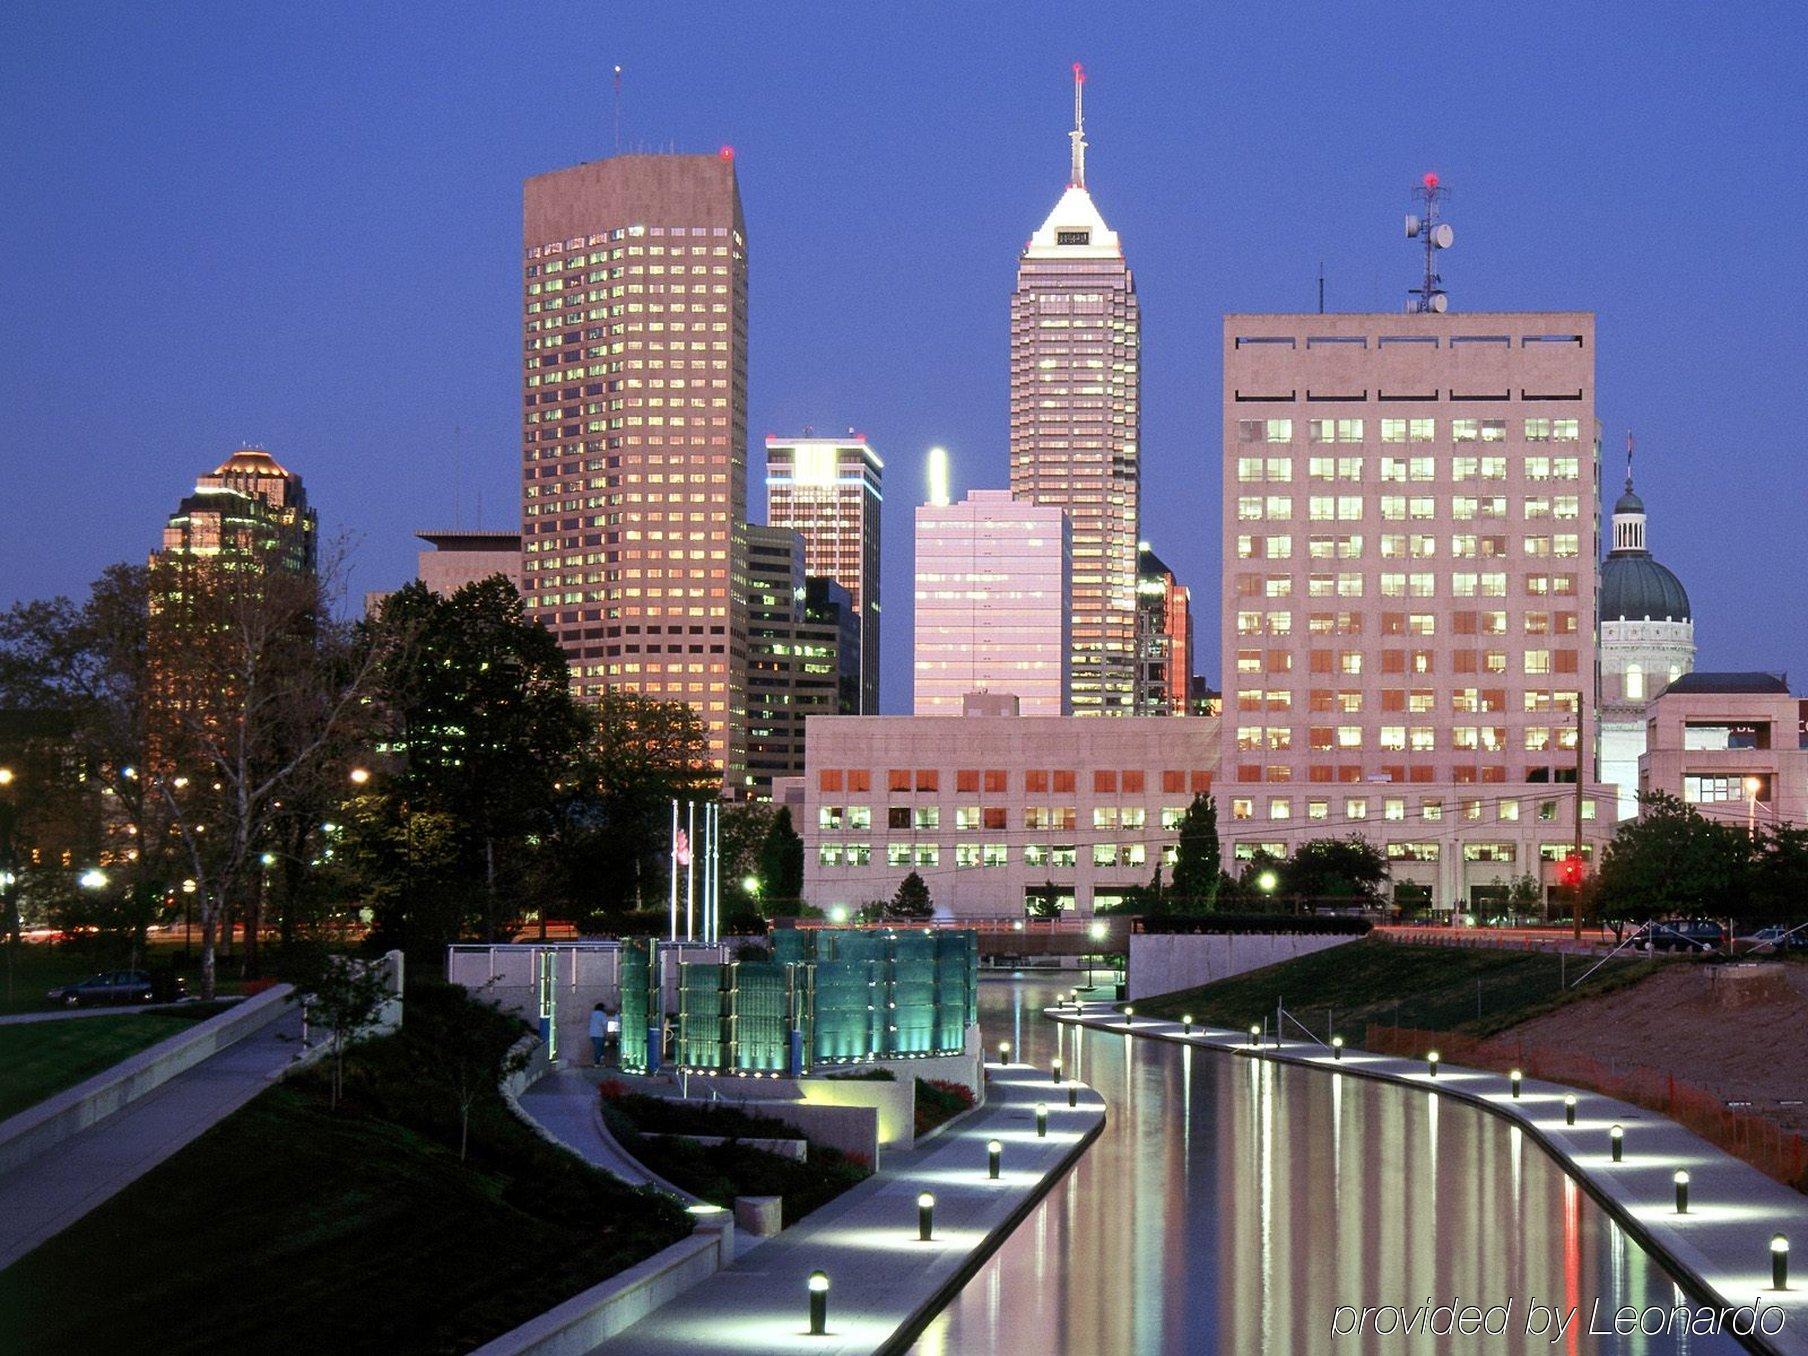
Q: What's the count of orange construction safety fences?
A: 1